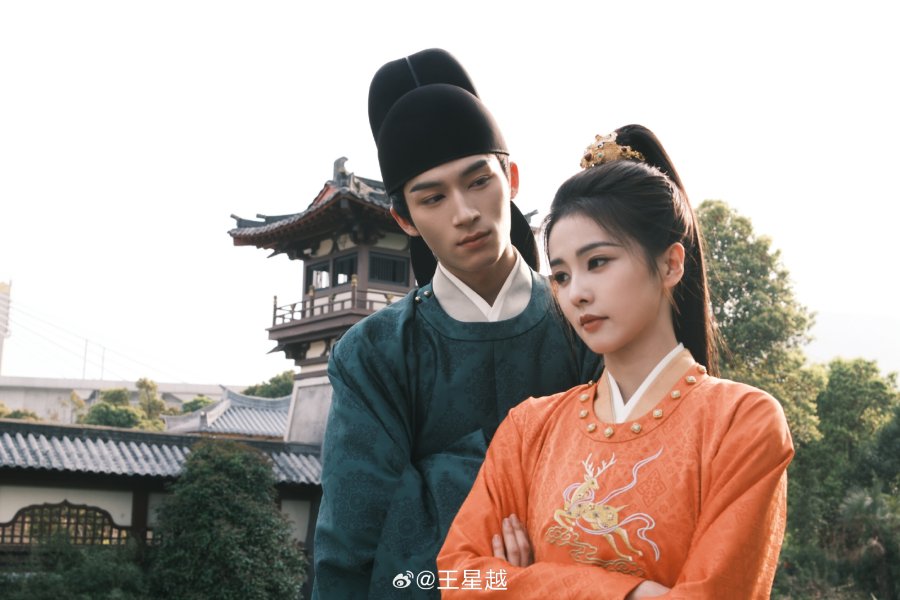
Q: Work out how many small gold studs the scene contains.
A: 10